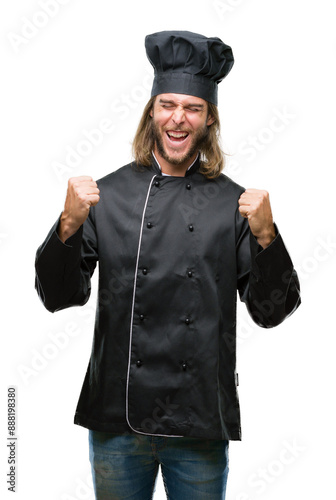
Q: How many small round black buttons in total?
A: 10